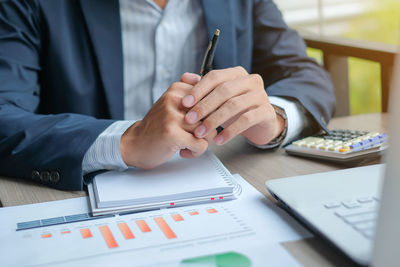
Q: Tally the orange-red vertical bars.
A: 10